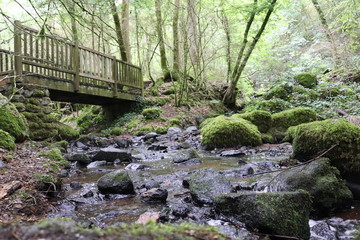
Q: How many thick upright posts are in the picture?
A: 4